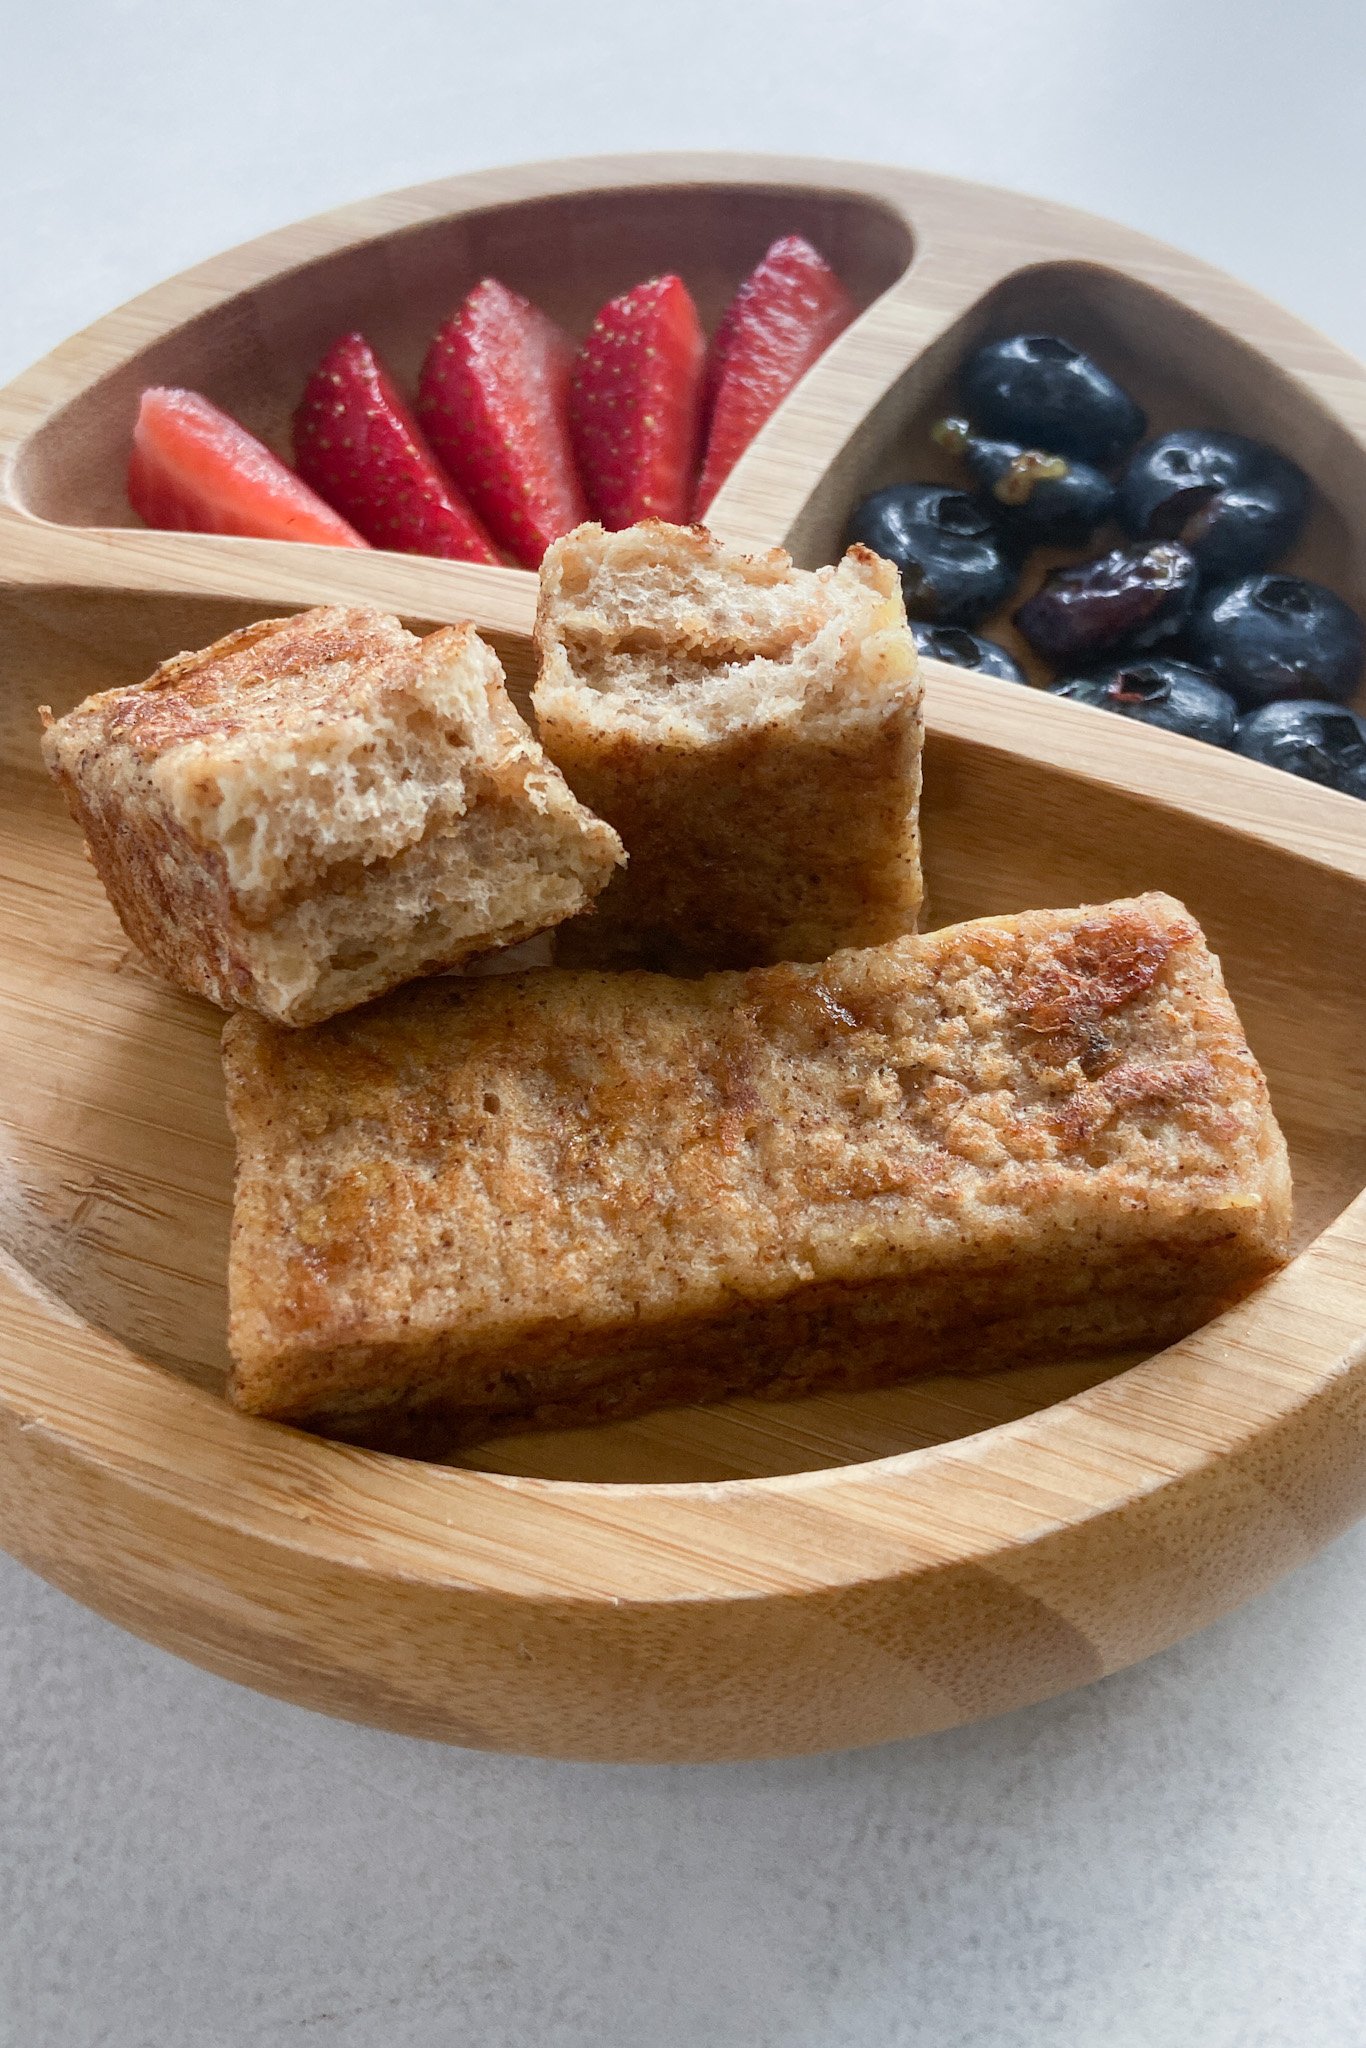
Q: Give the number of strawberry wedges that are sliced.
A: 5